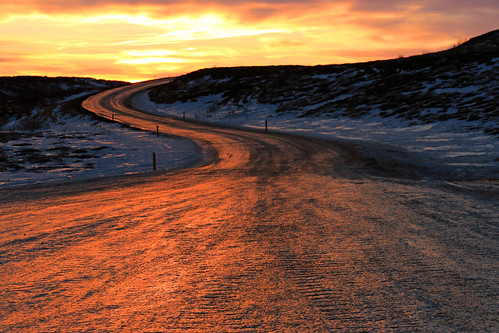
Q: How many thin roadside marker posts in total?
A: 5